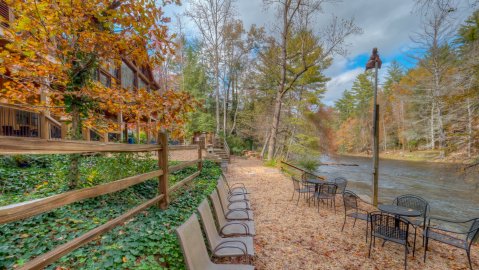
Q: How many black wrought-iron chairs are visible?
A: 8